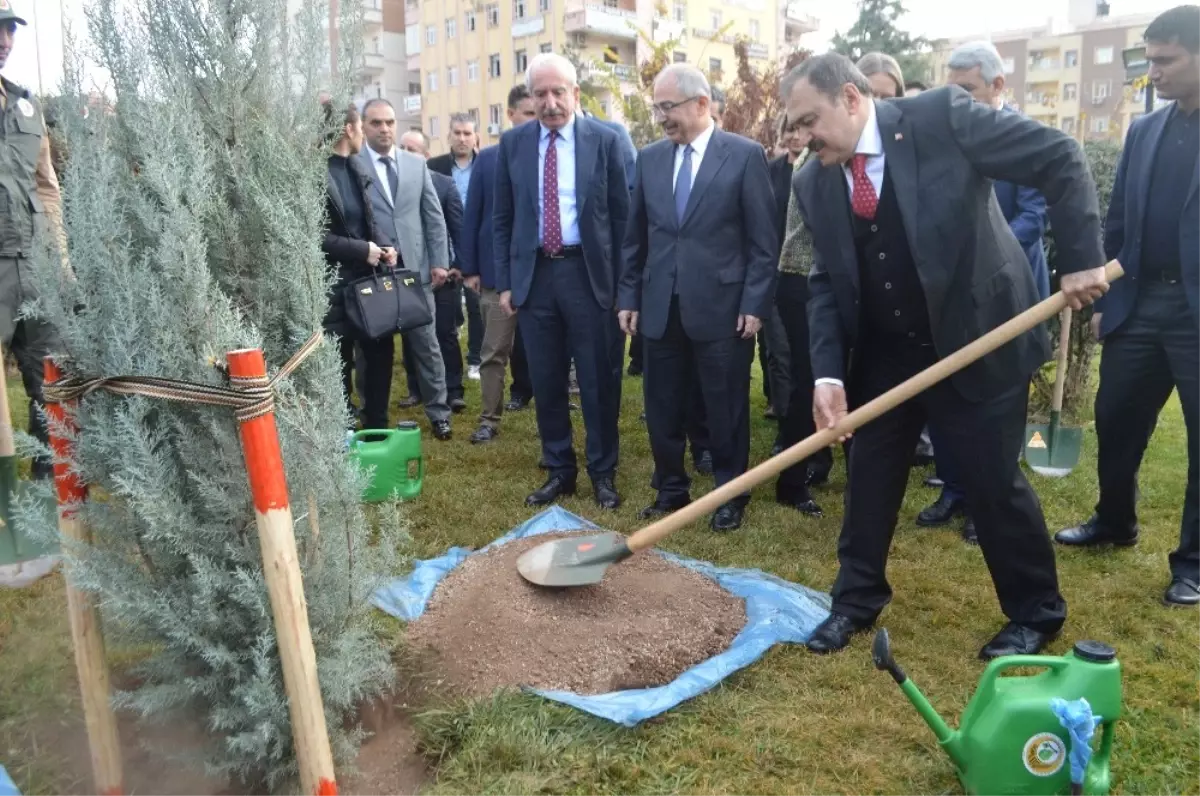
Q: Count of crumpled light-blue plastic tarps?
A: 1